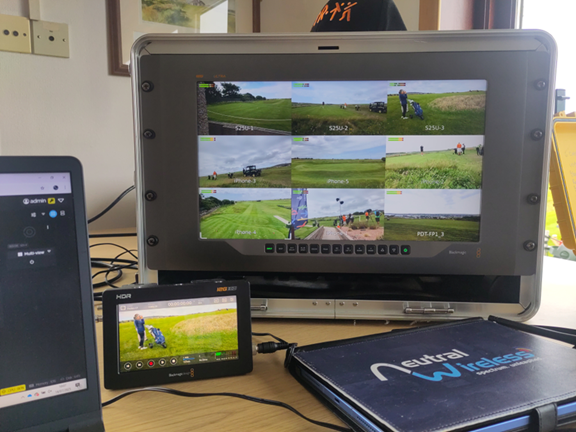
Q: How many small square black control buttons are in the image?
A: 13